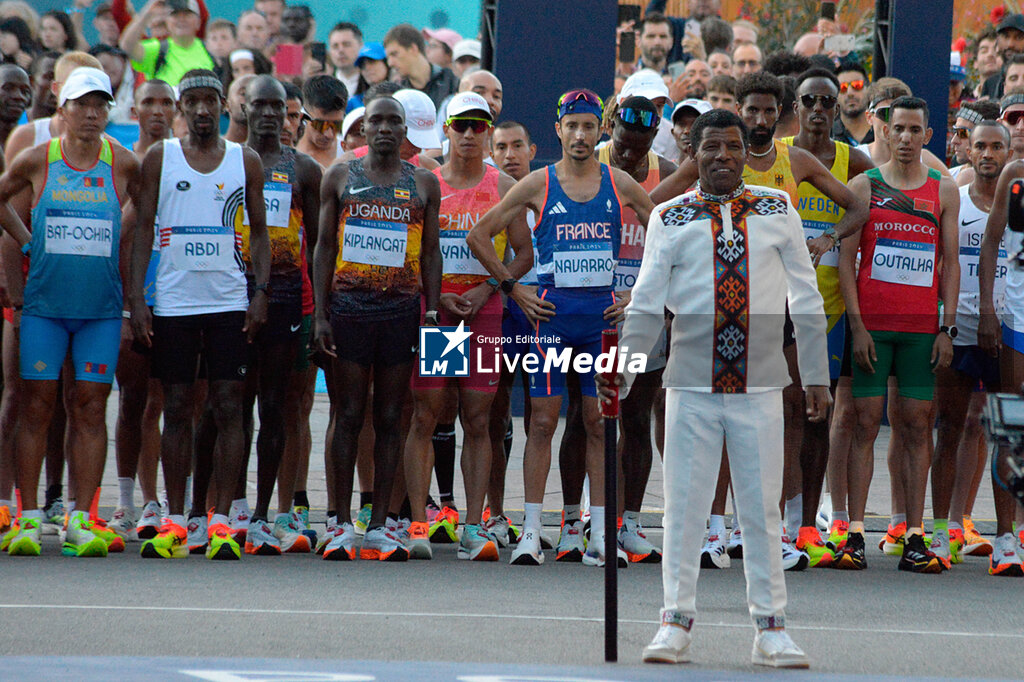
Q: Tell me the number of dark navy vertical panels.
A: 2